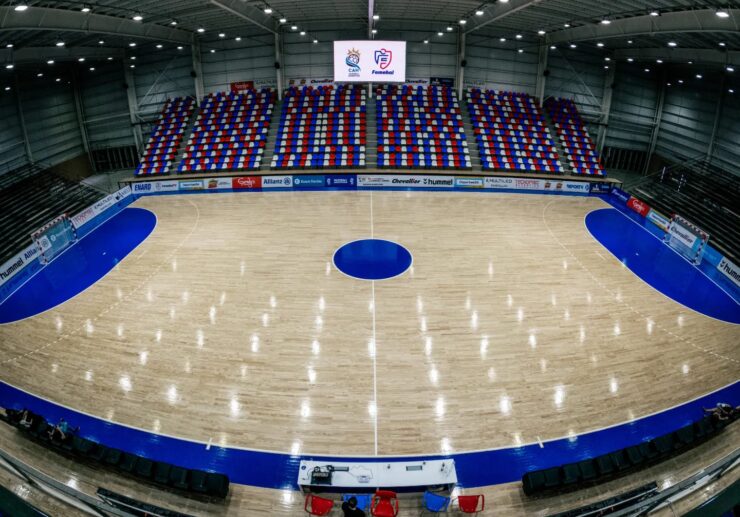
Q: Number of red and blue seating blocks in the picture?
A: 6